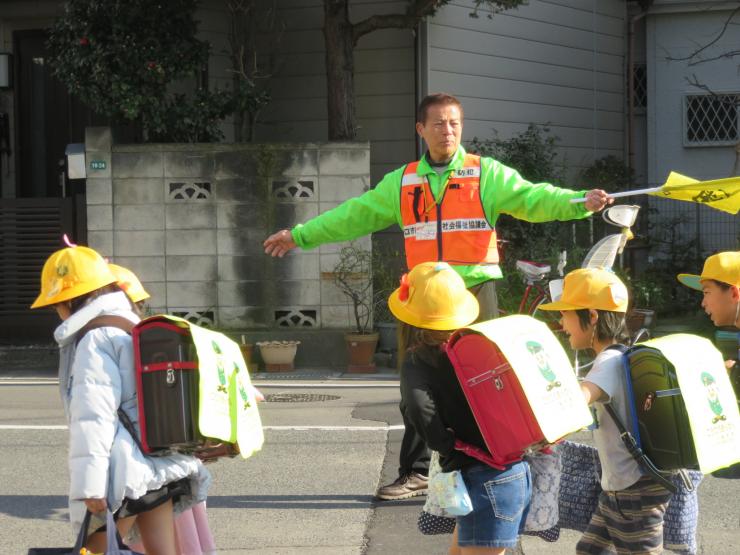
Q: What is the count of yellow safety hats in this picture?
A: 5